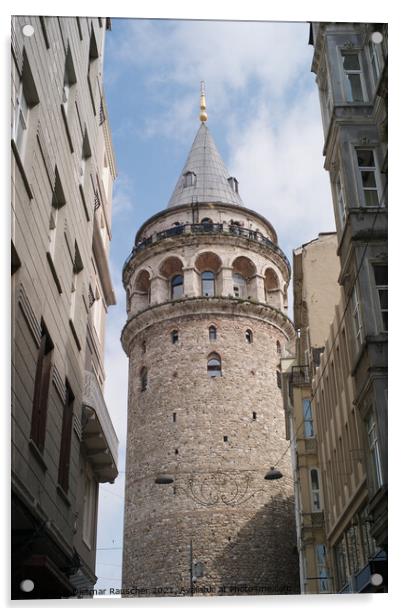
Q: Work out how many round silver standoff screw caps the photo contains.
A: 4